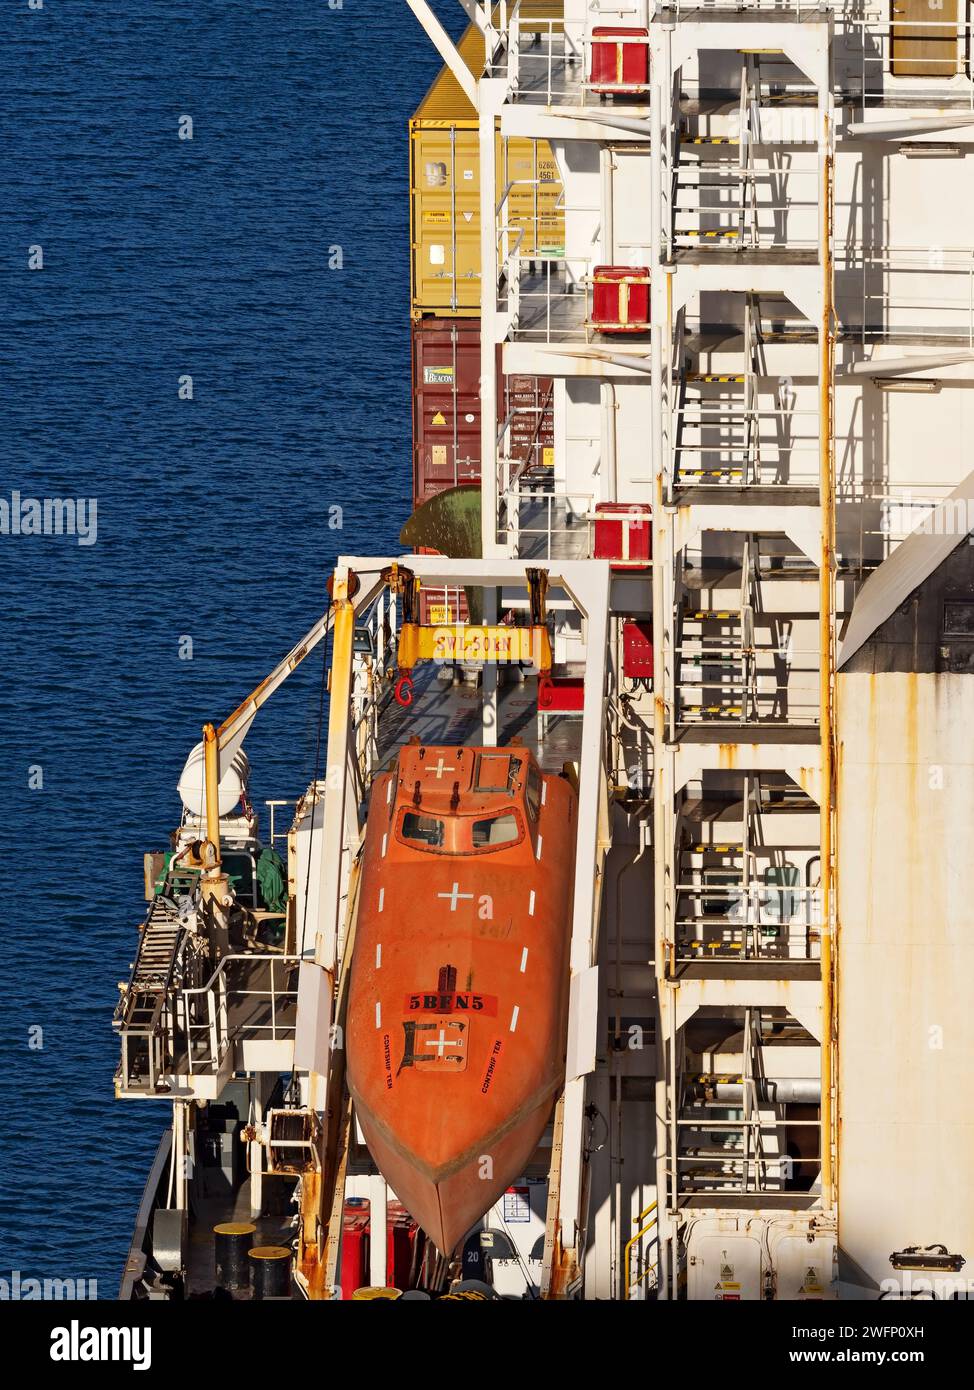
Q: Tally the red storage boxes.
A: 3